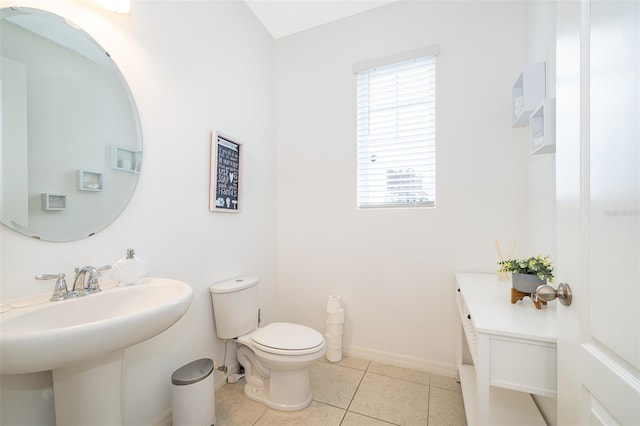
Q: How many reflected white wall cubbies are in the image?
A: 3